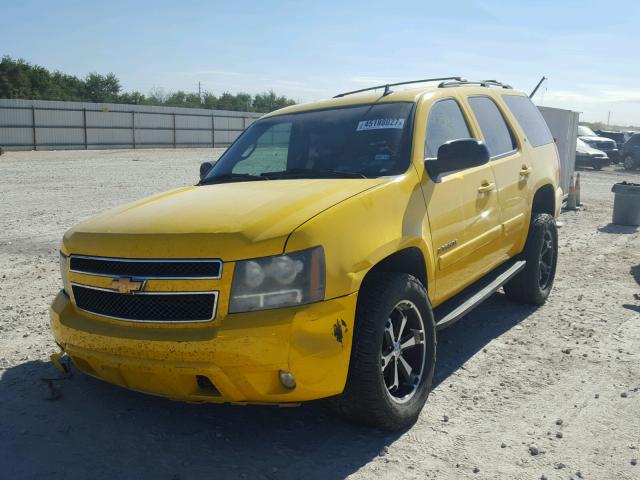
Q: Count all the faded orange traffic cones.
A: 2